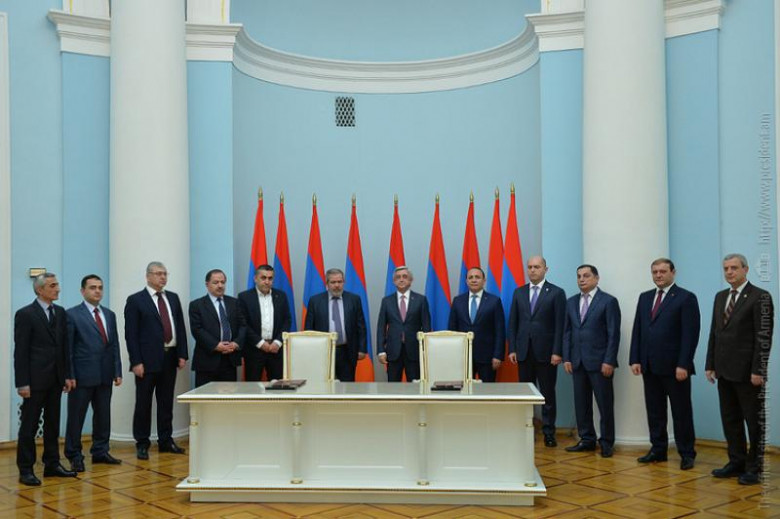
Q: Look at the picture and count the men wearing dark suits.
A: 12